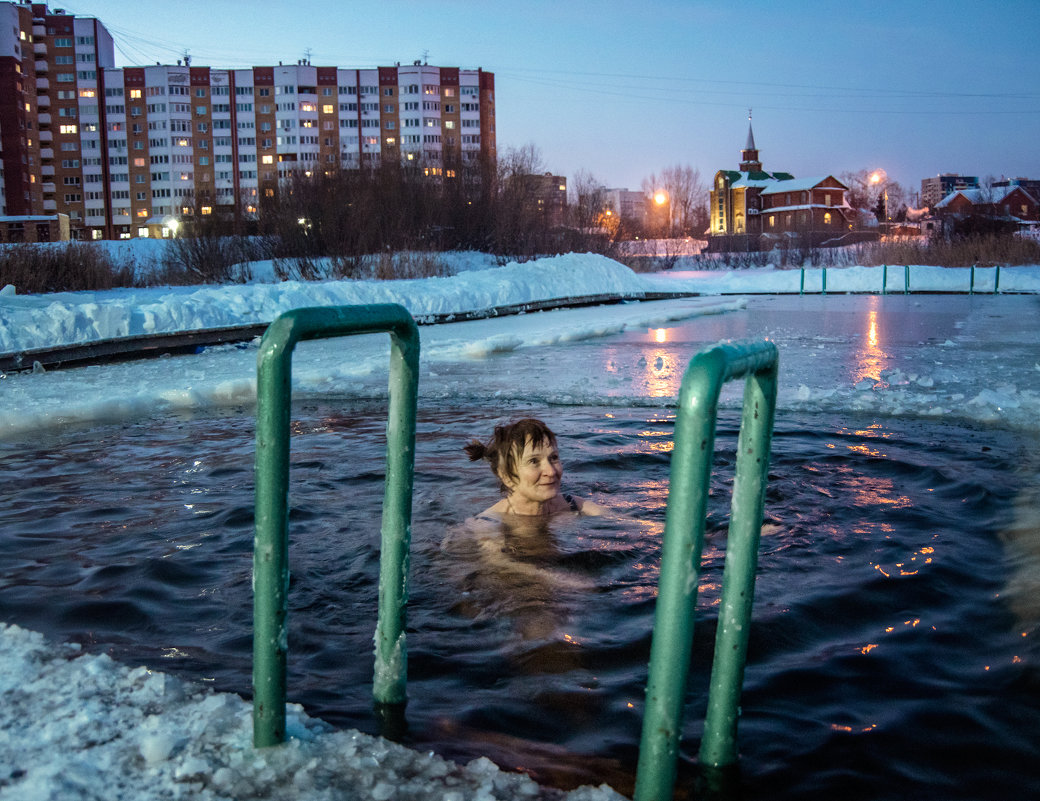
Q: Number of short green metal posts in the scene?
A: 6